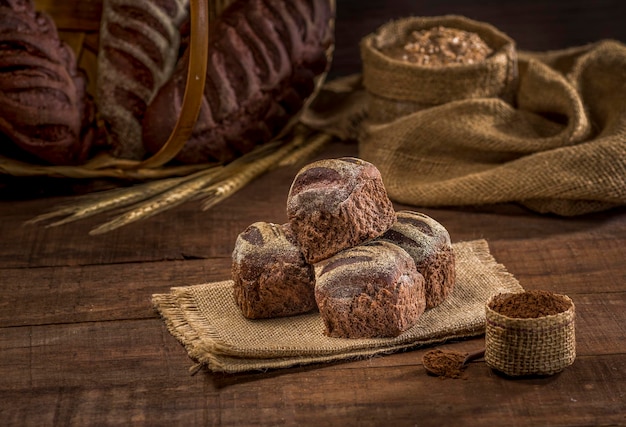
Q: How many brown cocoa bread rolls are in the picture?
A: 4